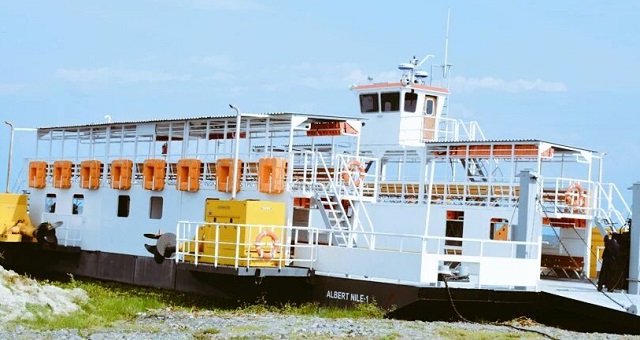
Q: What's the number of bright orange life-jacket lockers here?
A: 8